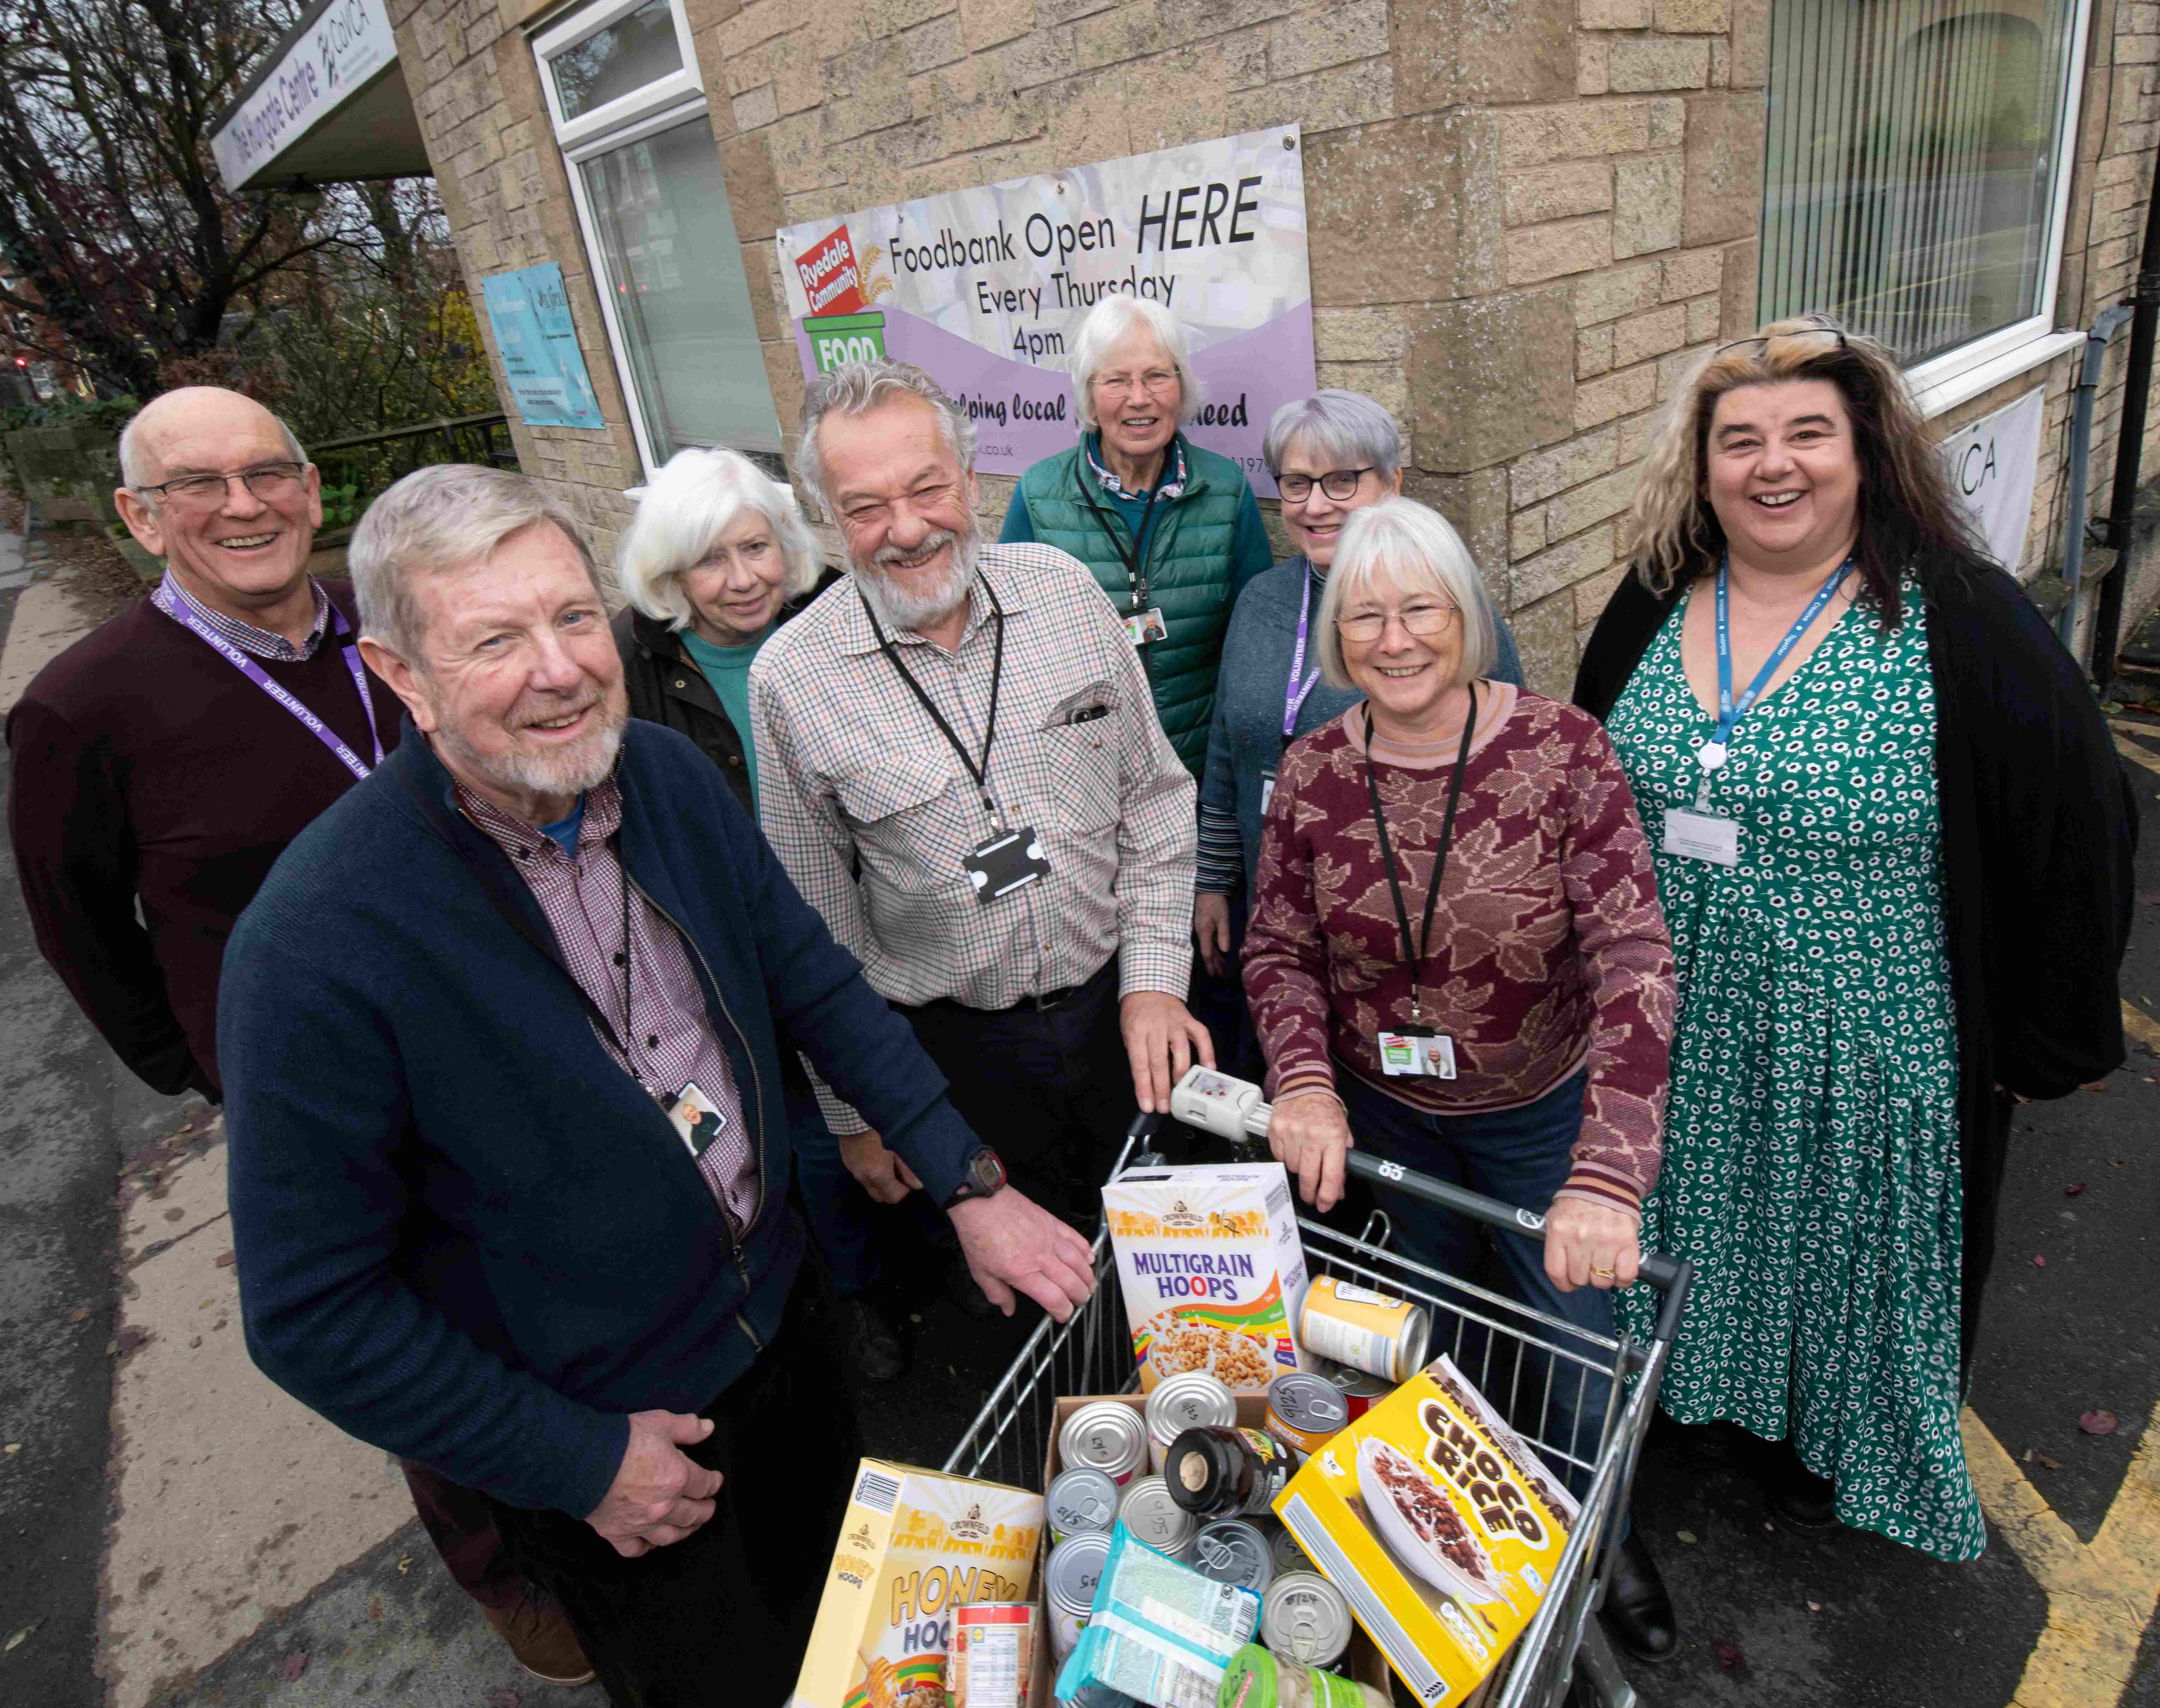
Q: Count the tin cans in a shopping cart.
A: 13